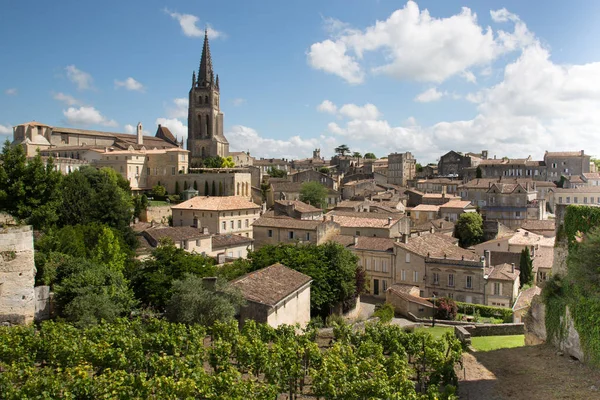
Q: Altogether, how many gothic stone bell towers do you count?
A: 1